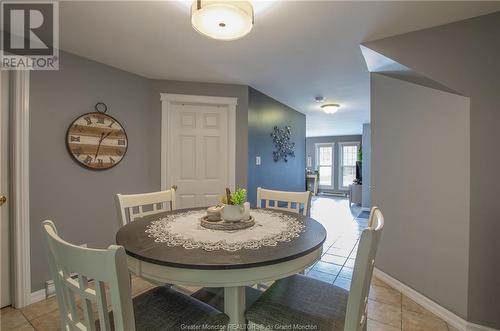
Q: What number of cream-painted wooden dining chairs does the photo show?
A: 4